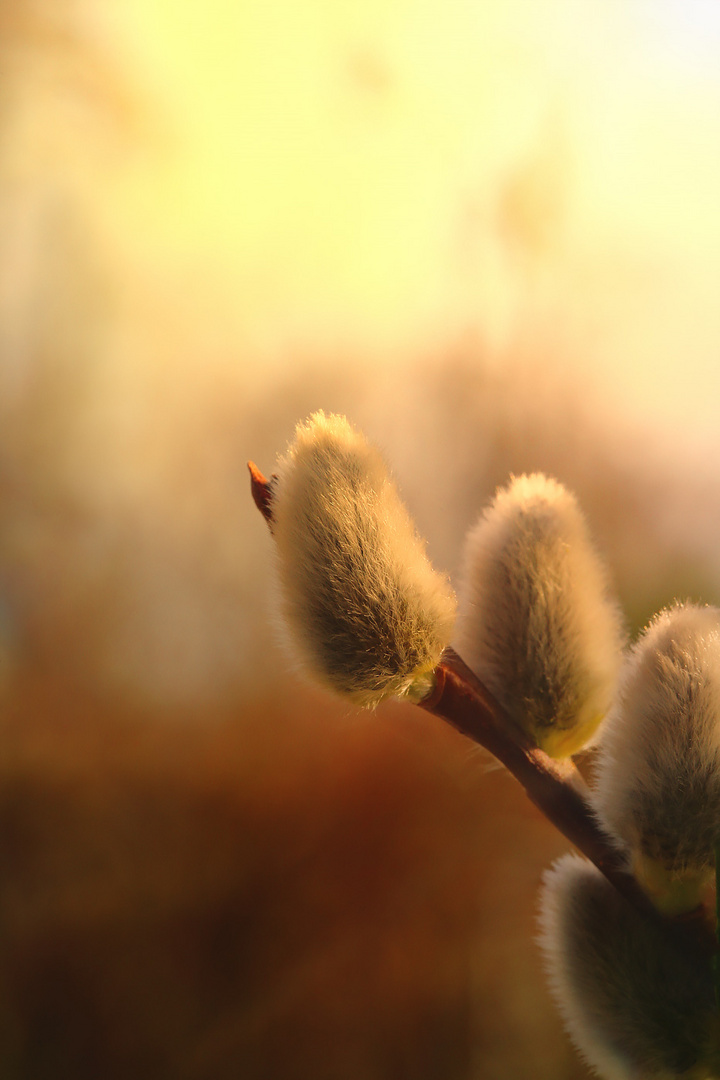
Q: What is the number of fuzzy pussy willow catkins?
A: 4